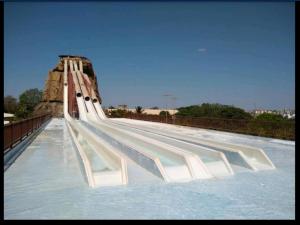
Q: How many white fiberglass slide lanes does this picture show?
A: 4